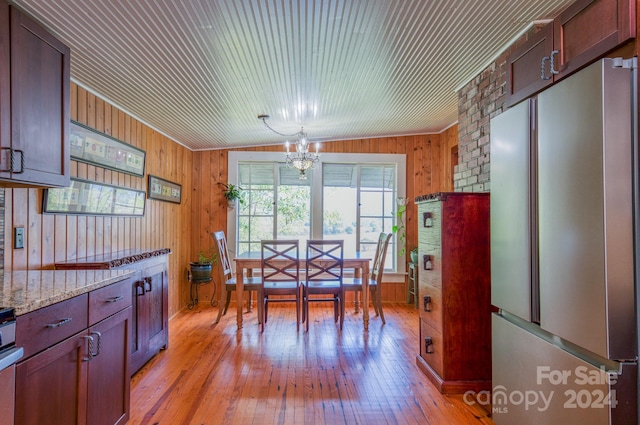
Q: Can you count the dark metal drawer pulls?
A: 4